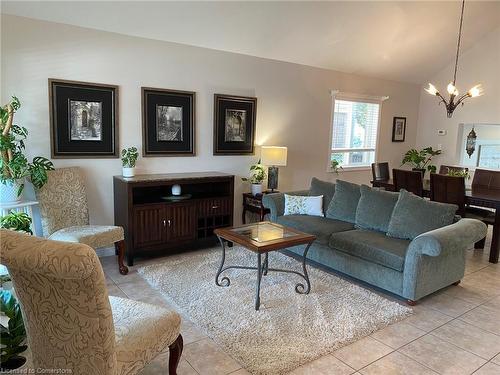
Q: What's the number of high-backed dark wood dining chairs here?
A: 5